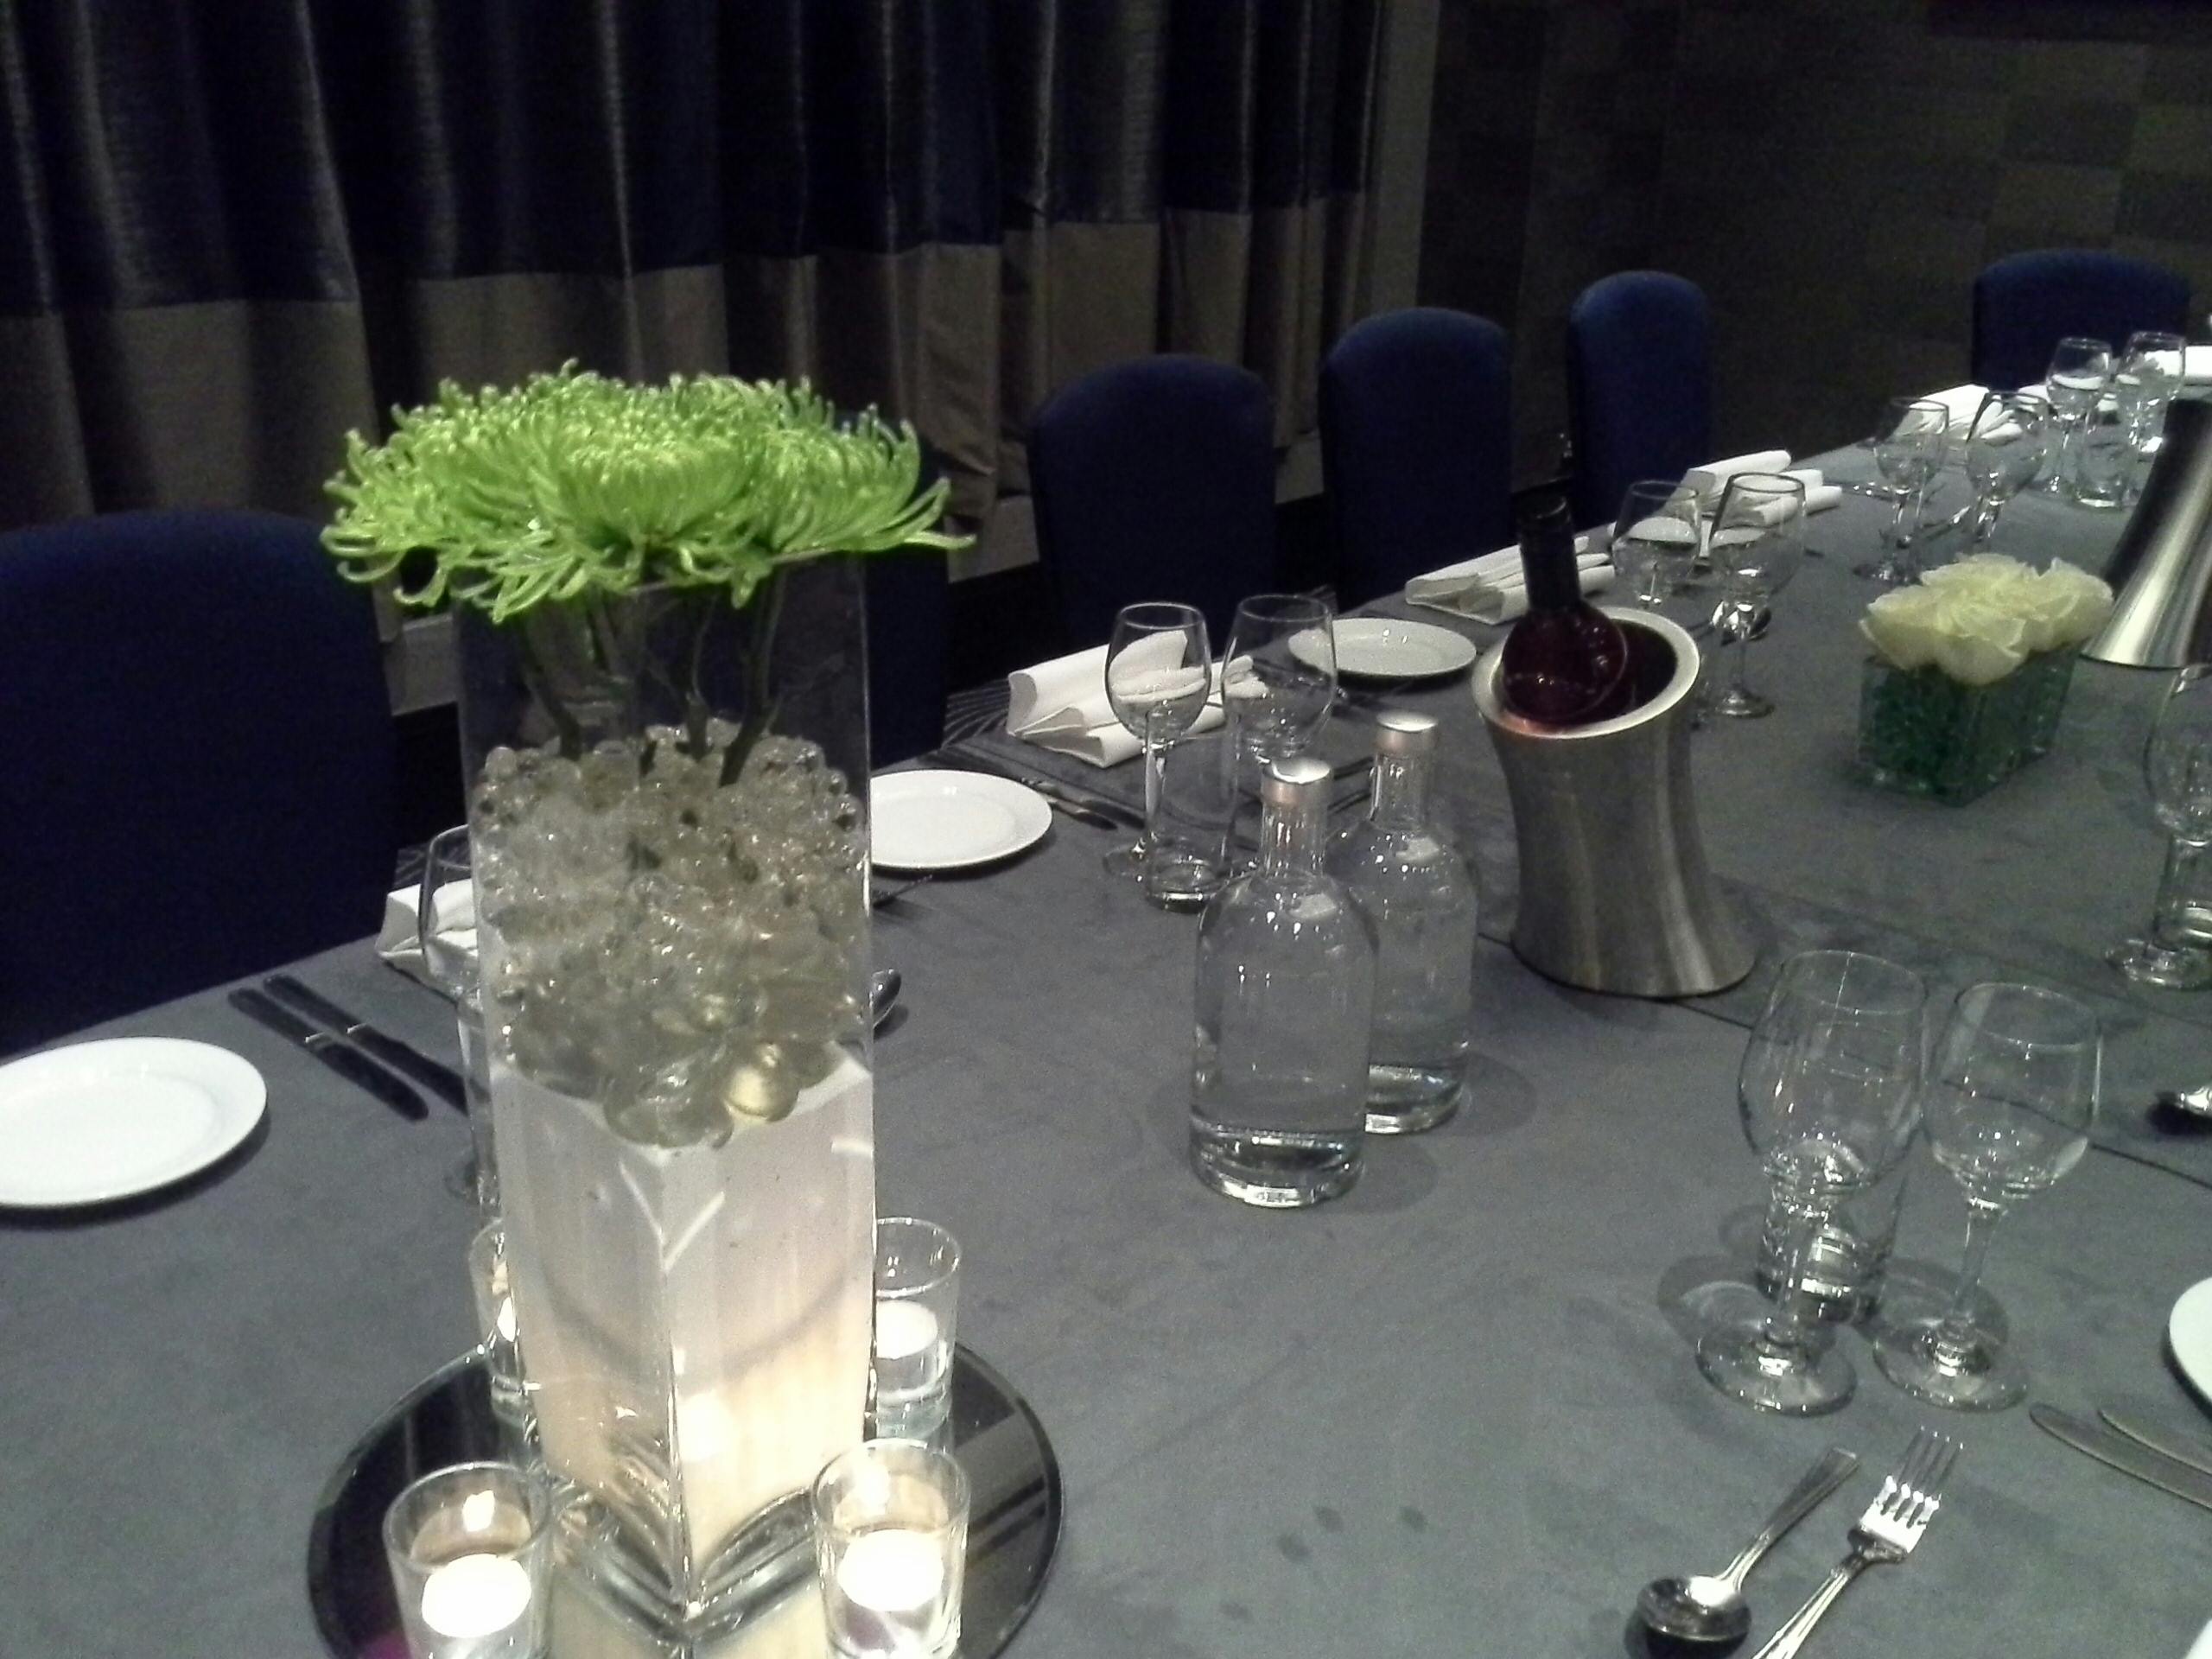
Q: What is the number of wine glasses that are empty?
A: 12